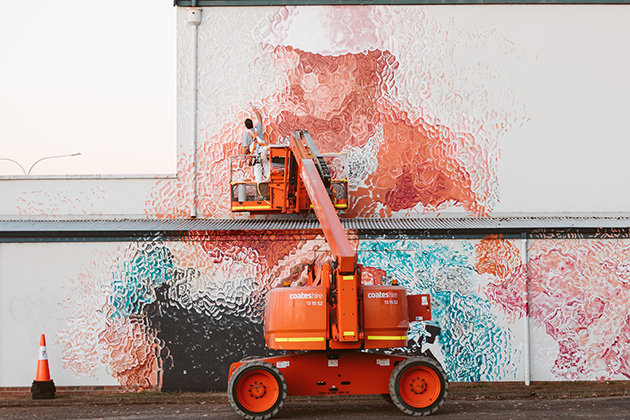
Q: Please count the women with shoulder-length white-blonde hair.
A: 0